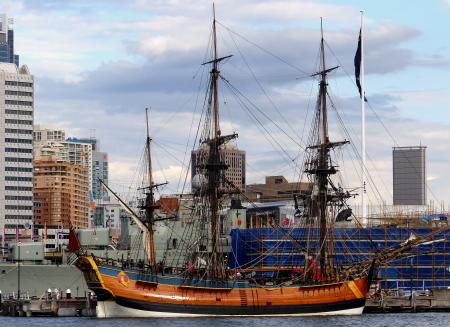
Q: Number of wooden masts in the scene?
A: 3